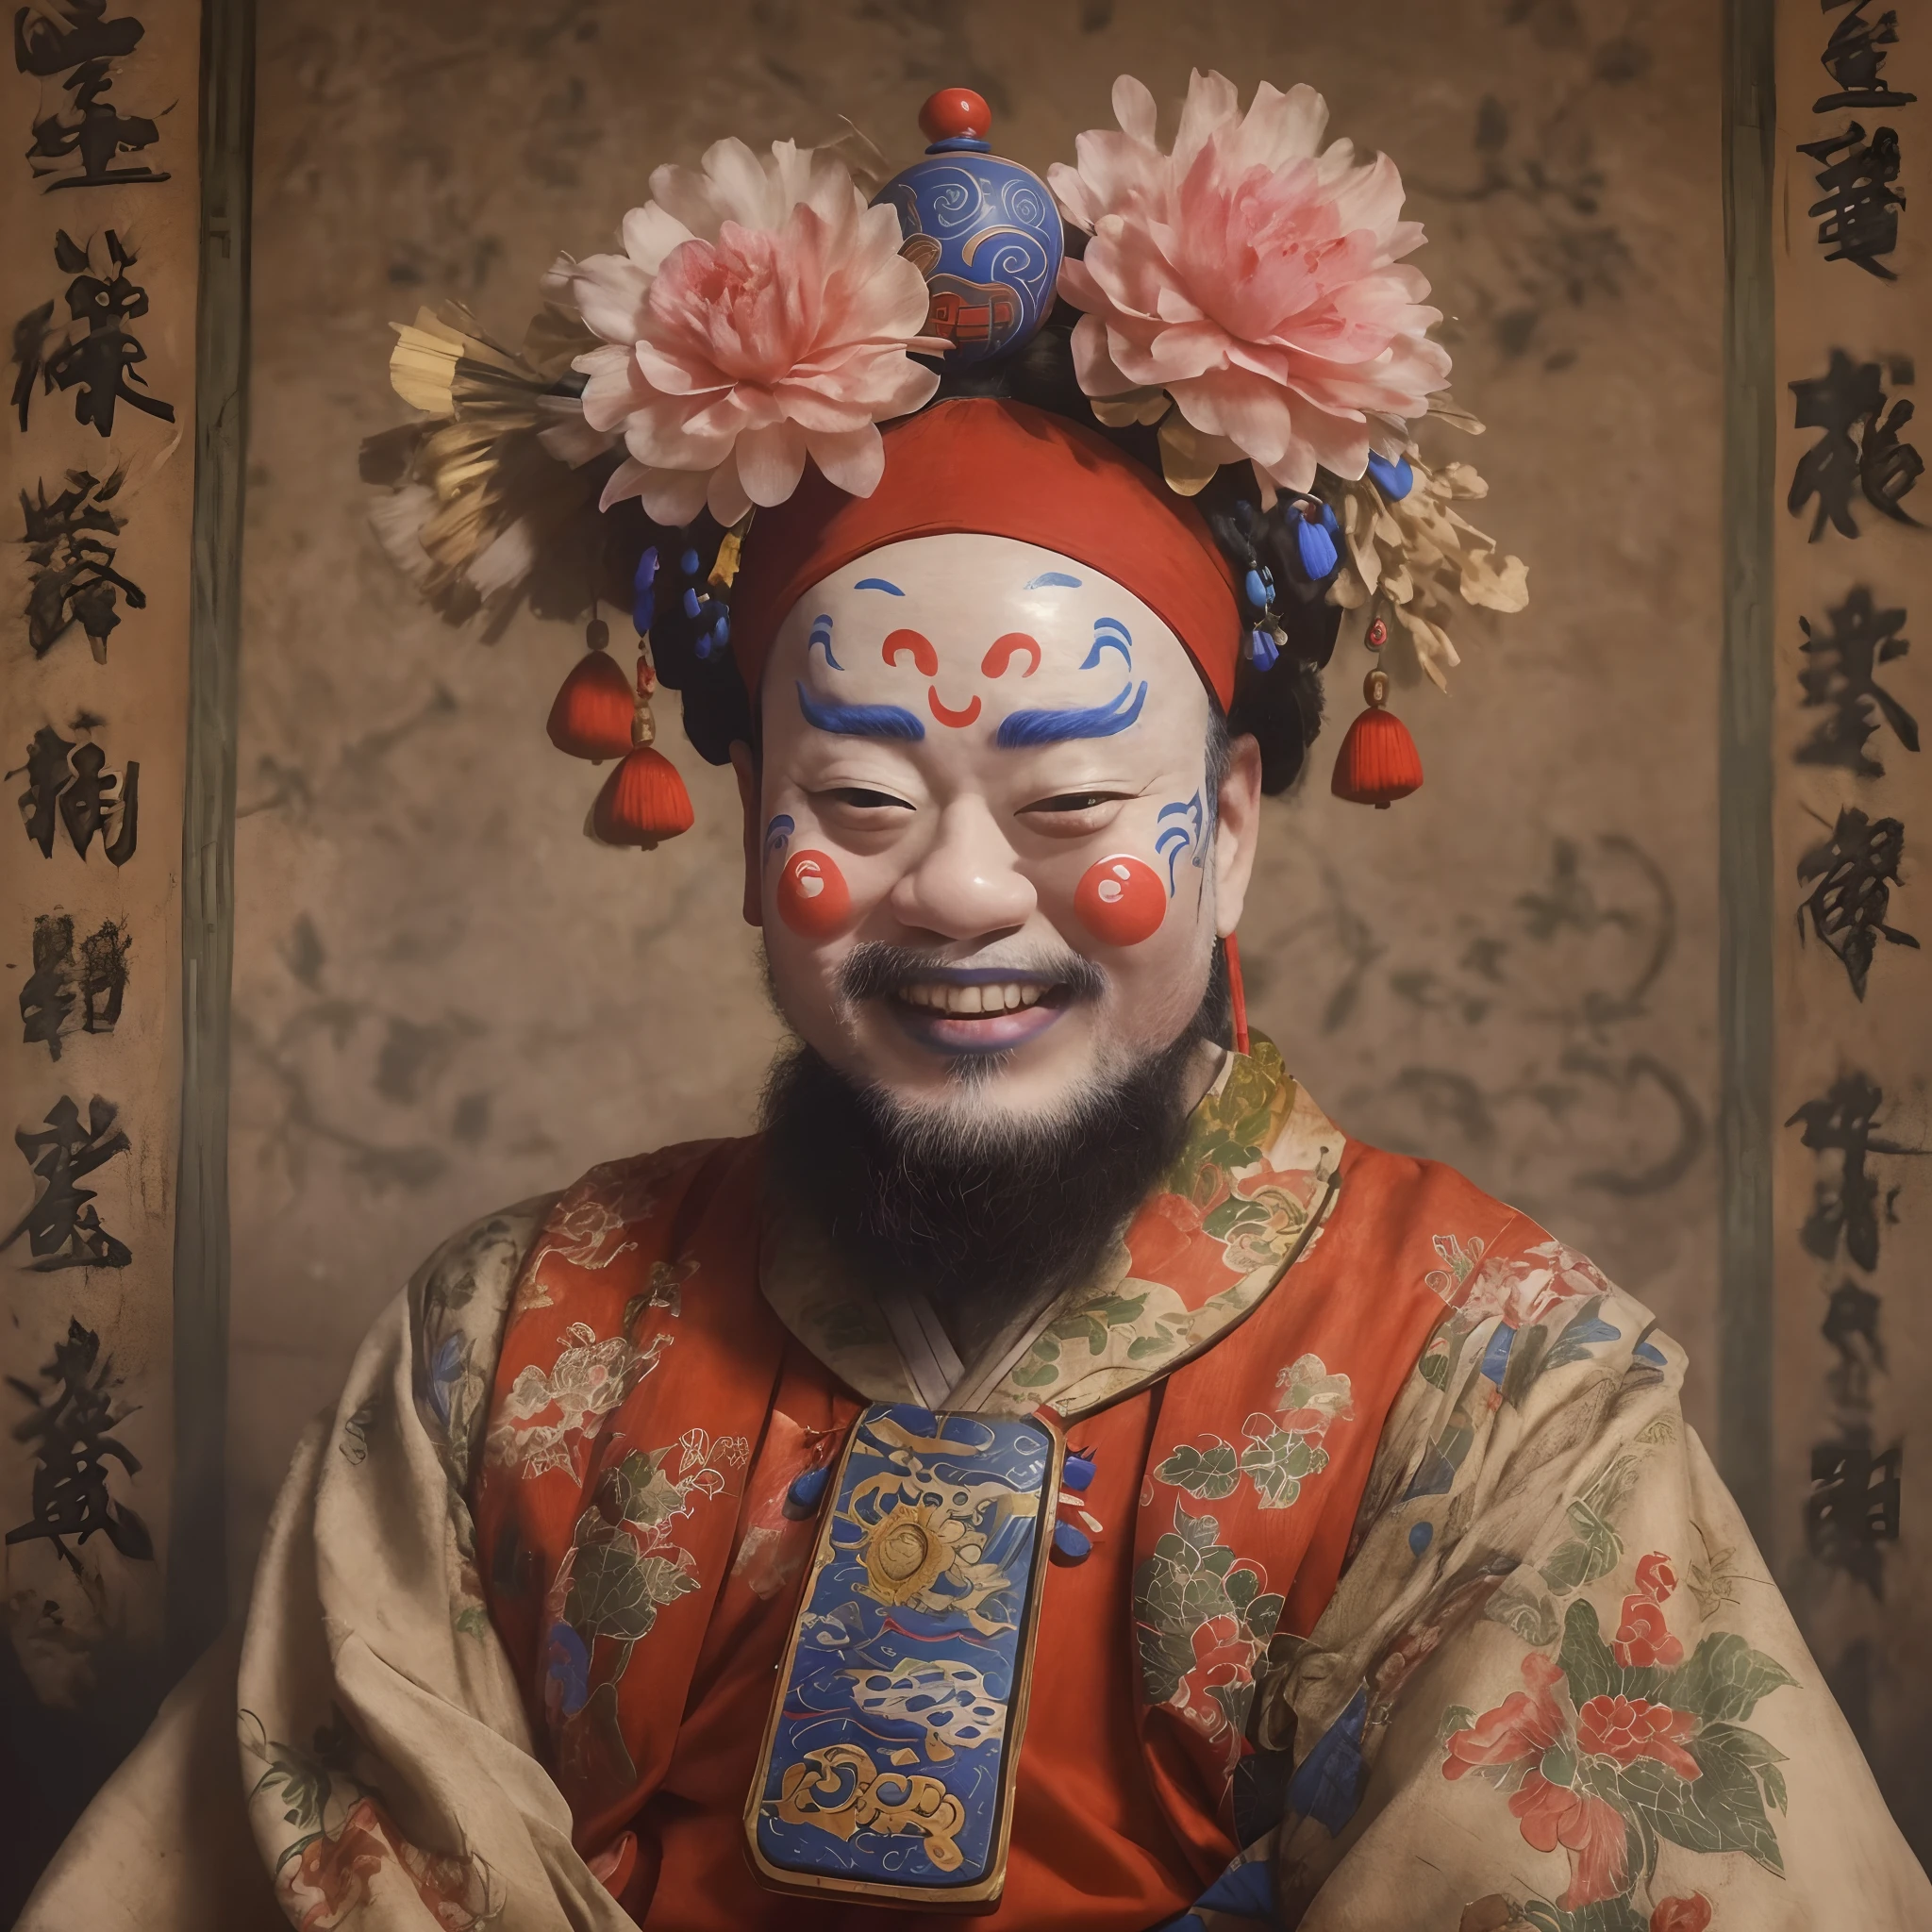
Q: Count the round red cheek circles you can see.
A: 2